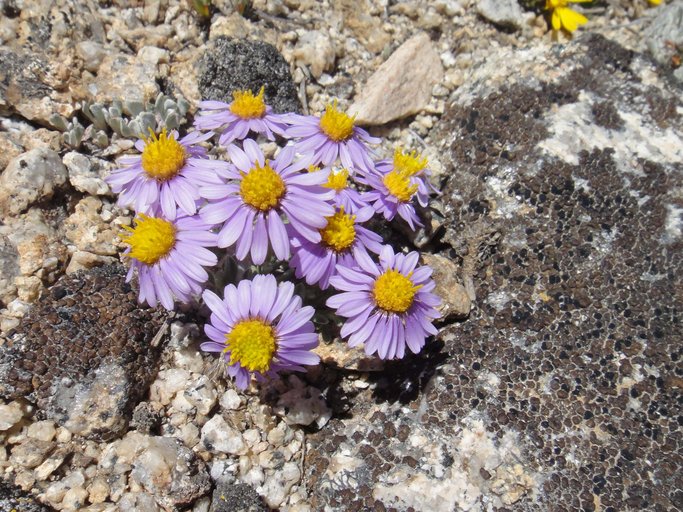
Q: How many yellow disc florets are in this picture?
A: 11